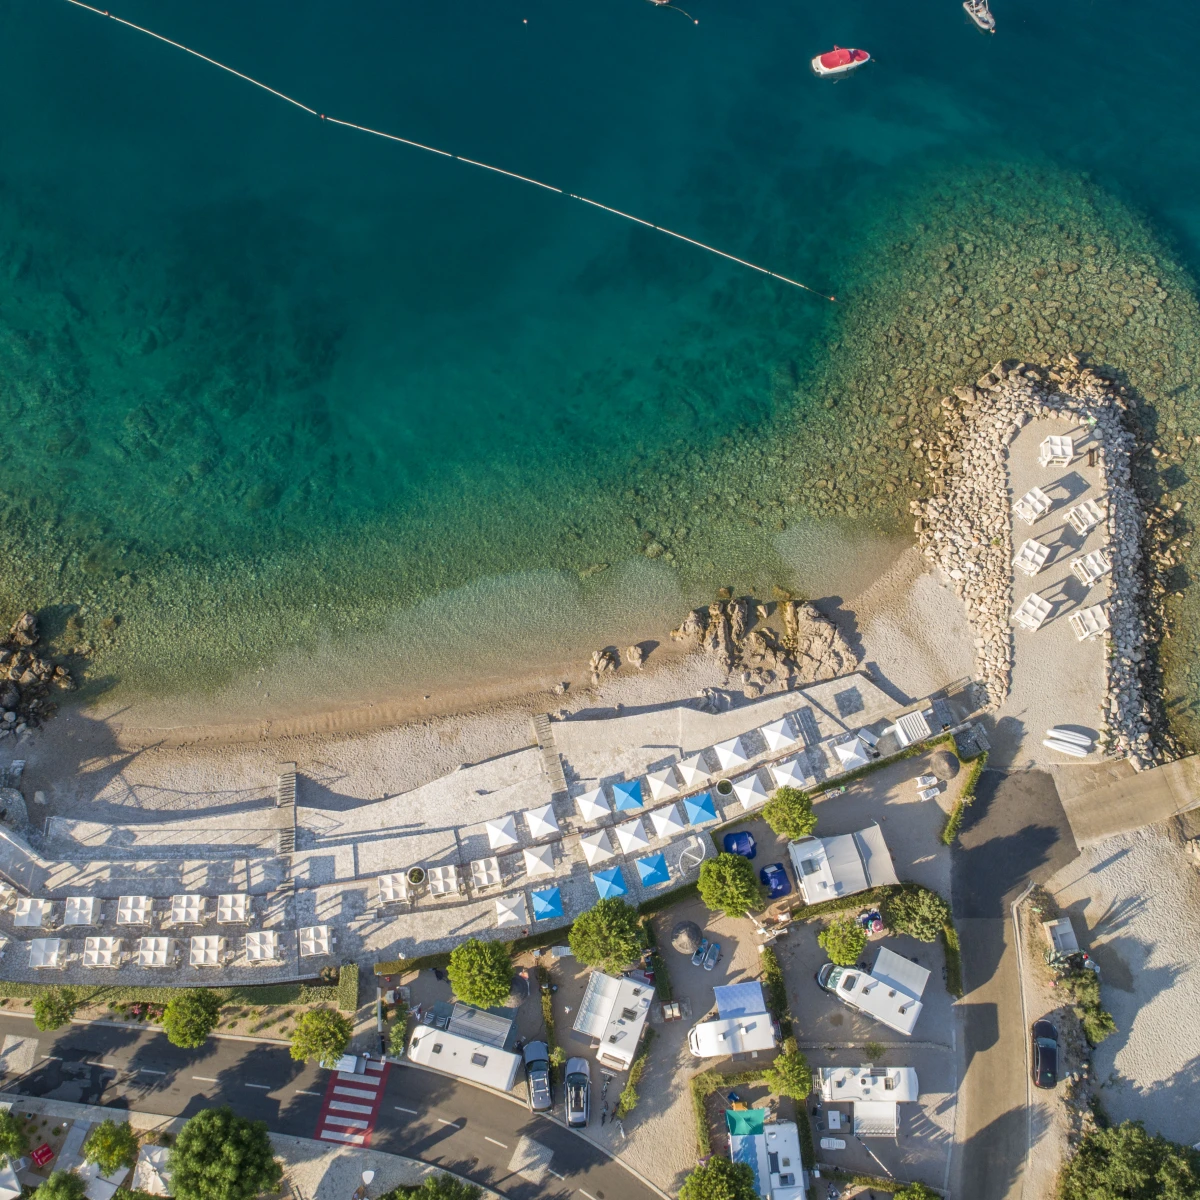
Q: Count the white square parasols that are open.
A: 15